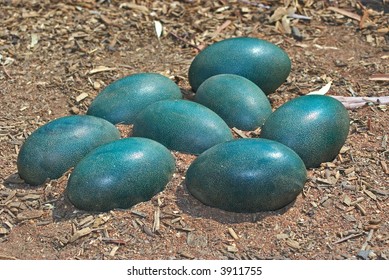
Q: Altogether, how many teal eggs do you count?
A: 8